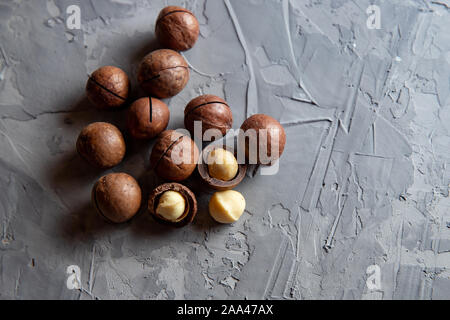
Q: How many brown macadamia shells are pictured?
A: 11